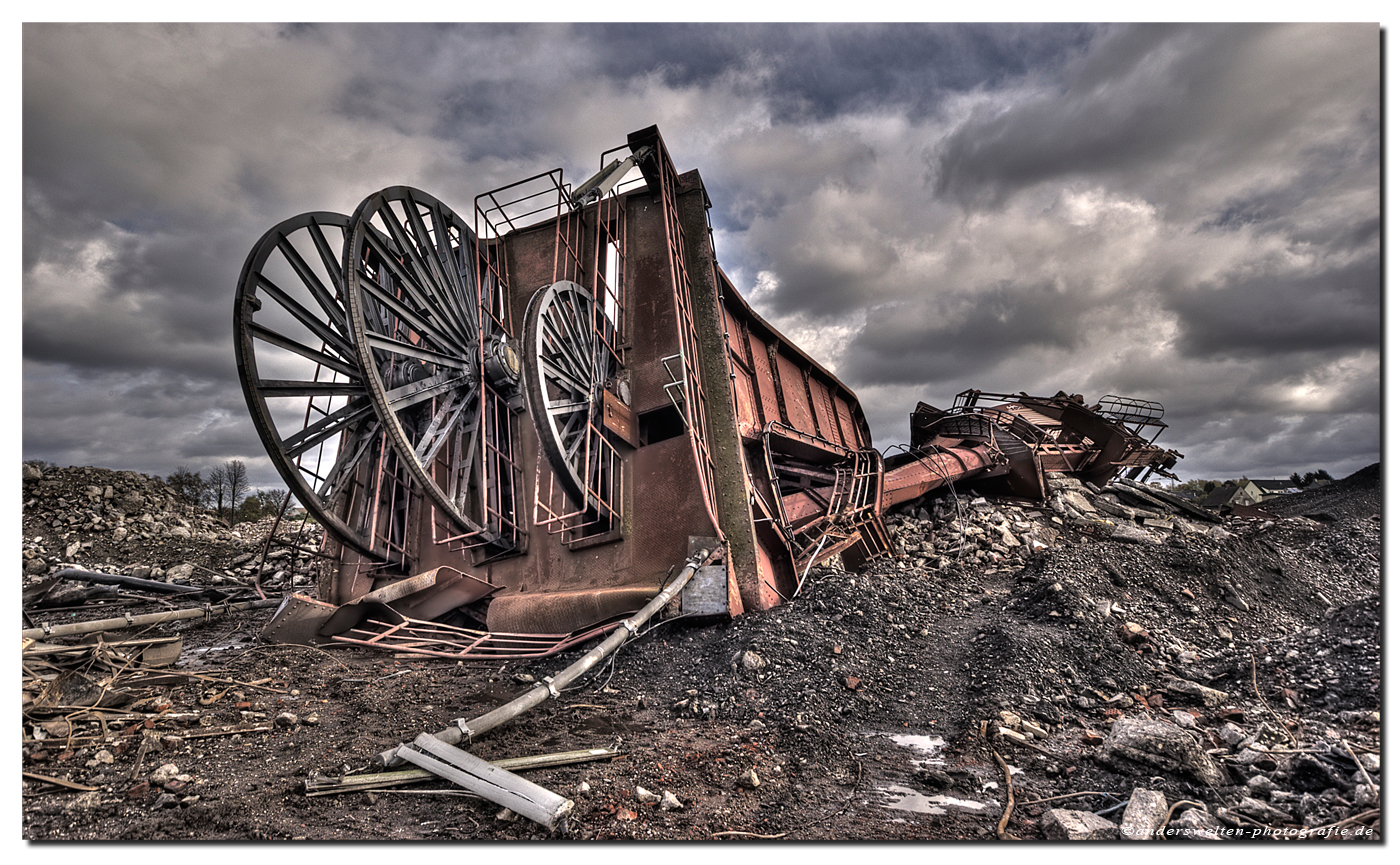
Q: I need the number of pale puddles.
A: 2